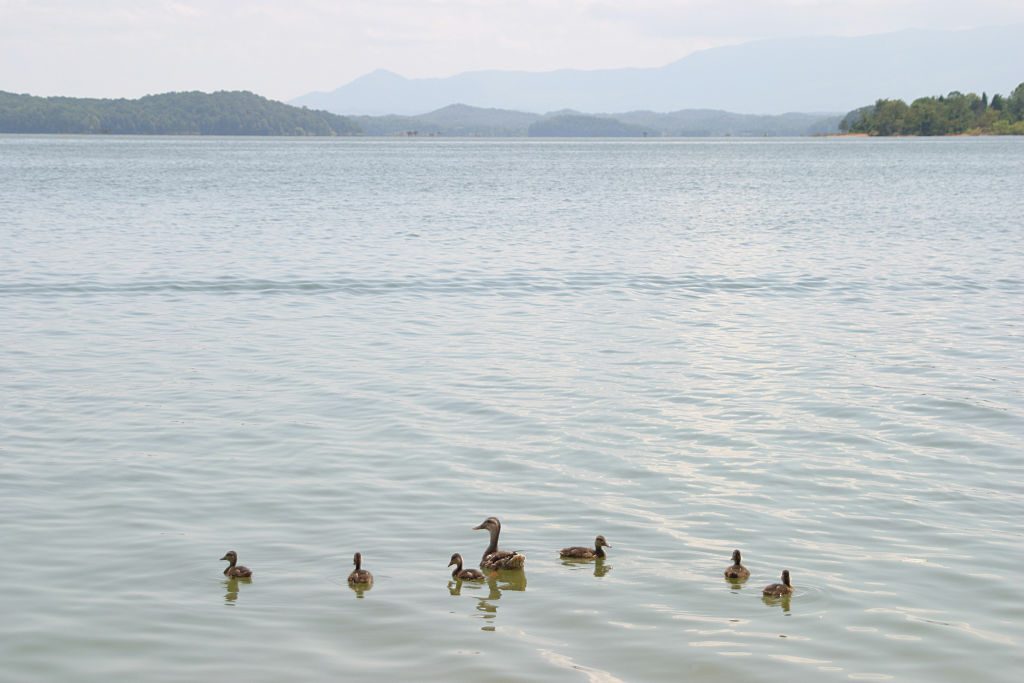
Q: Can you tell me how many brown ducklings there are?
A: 6